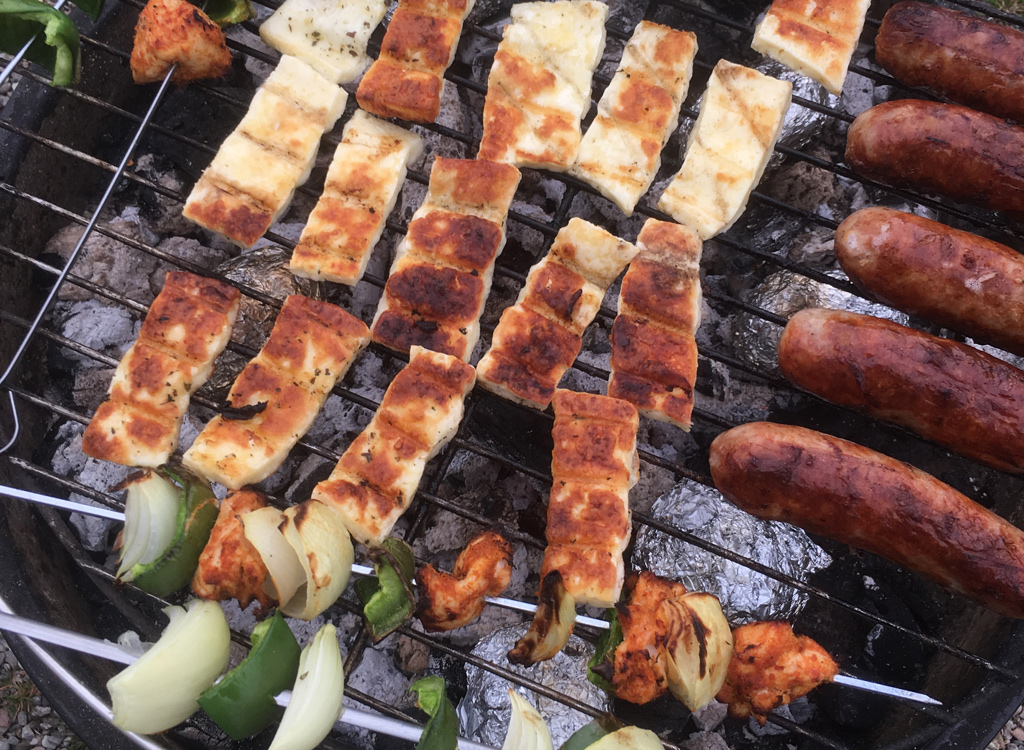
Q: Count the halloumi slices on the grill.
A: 15